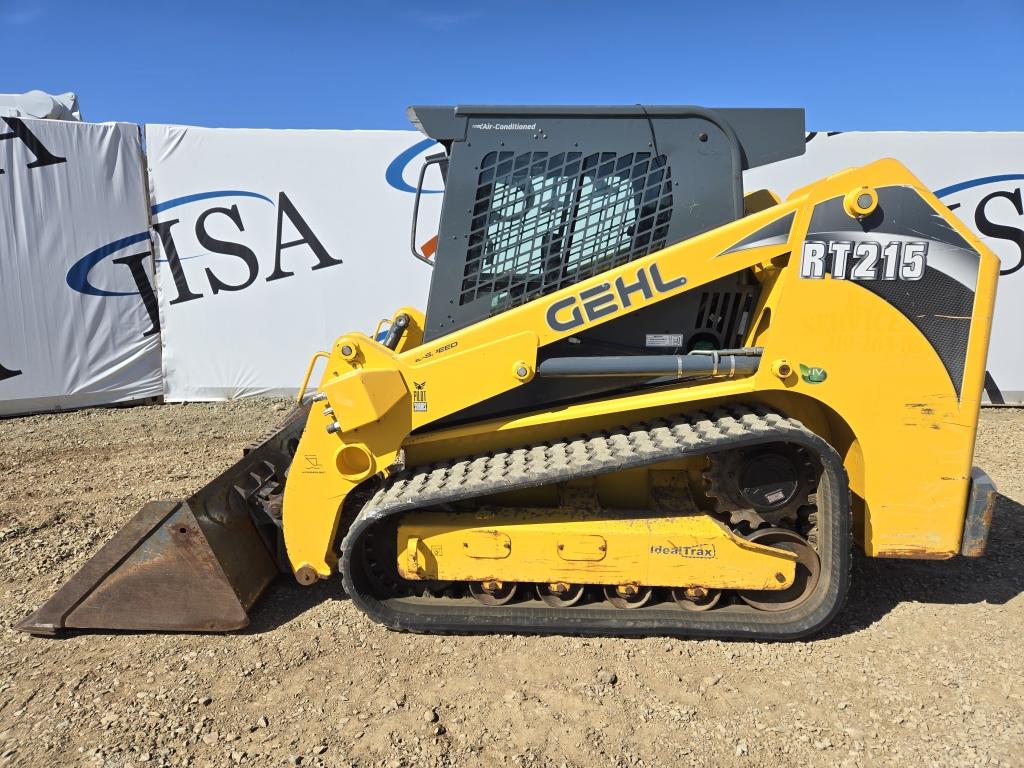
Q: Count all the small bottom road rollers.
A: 4